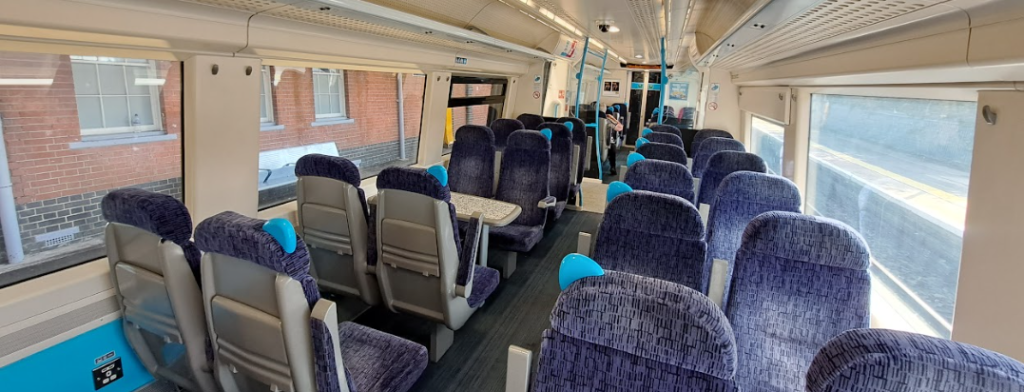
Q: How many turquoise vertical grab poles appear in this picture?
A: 3